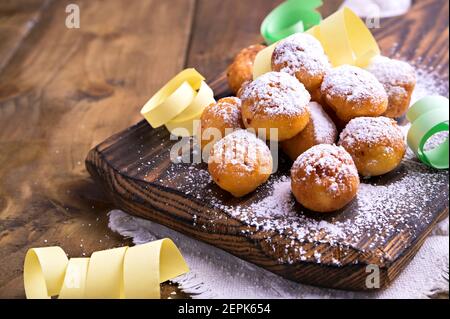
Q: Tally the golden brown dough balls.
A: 10